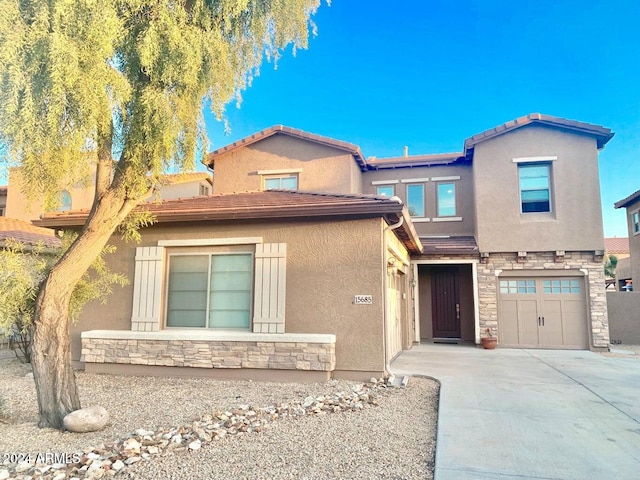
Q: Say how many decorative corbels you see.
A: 4